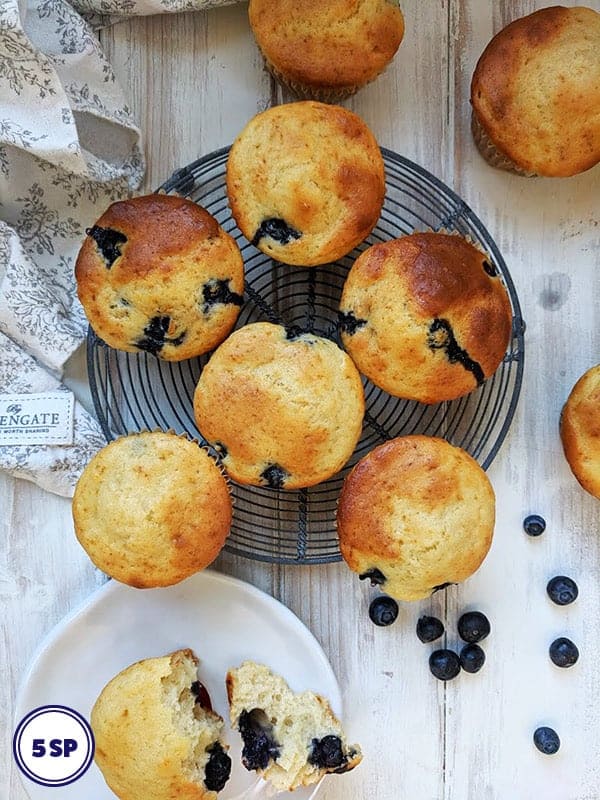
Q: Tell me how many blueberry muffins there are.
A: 10